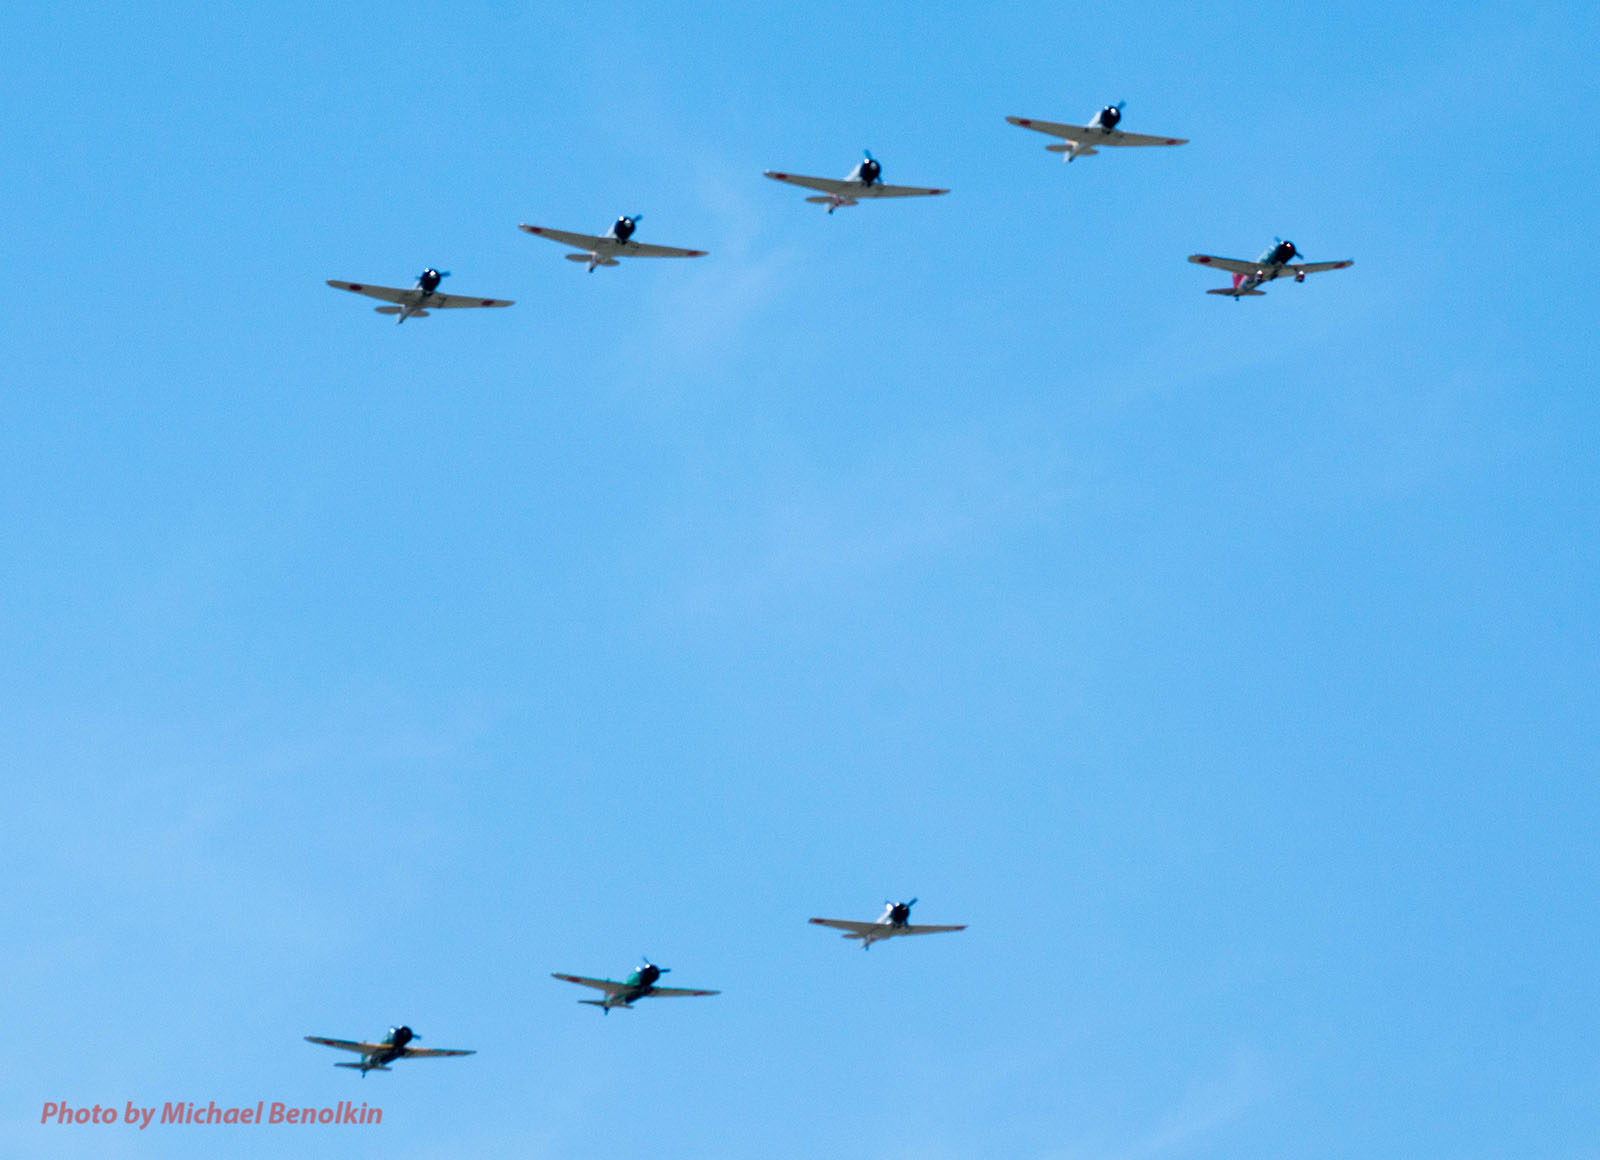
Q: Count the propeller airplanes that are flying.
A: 8